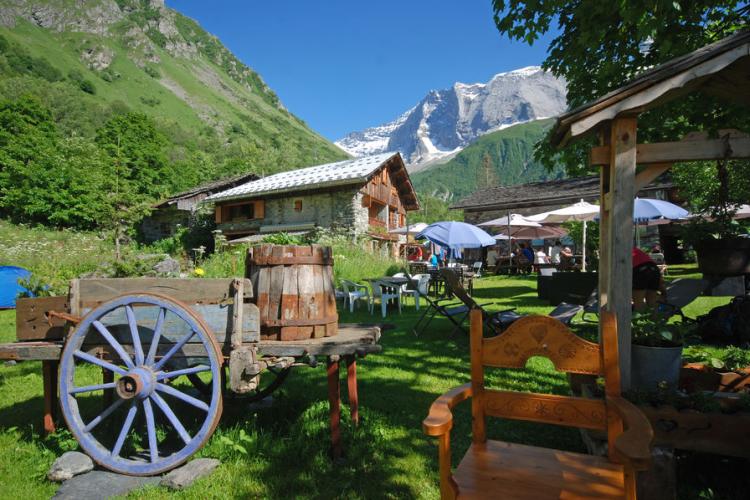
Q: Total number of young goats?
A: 0